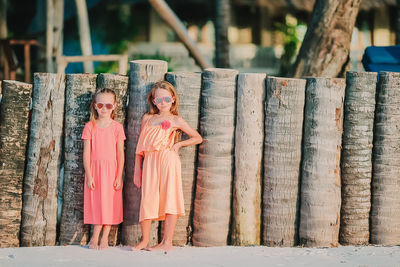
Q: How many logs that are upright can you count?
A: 12